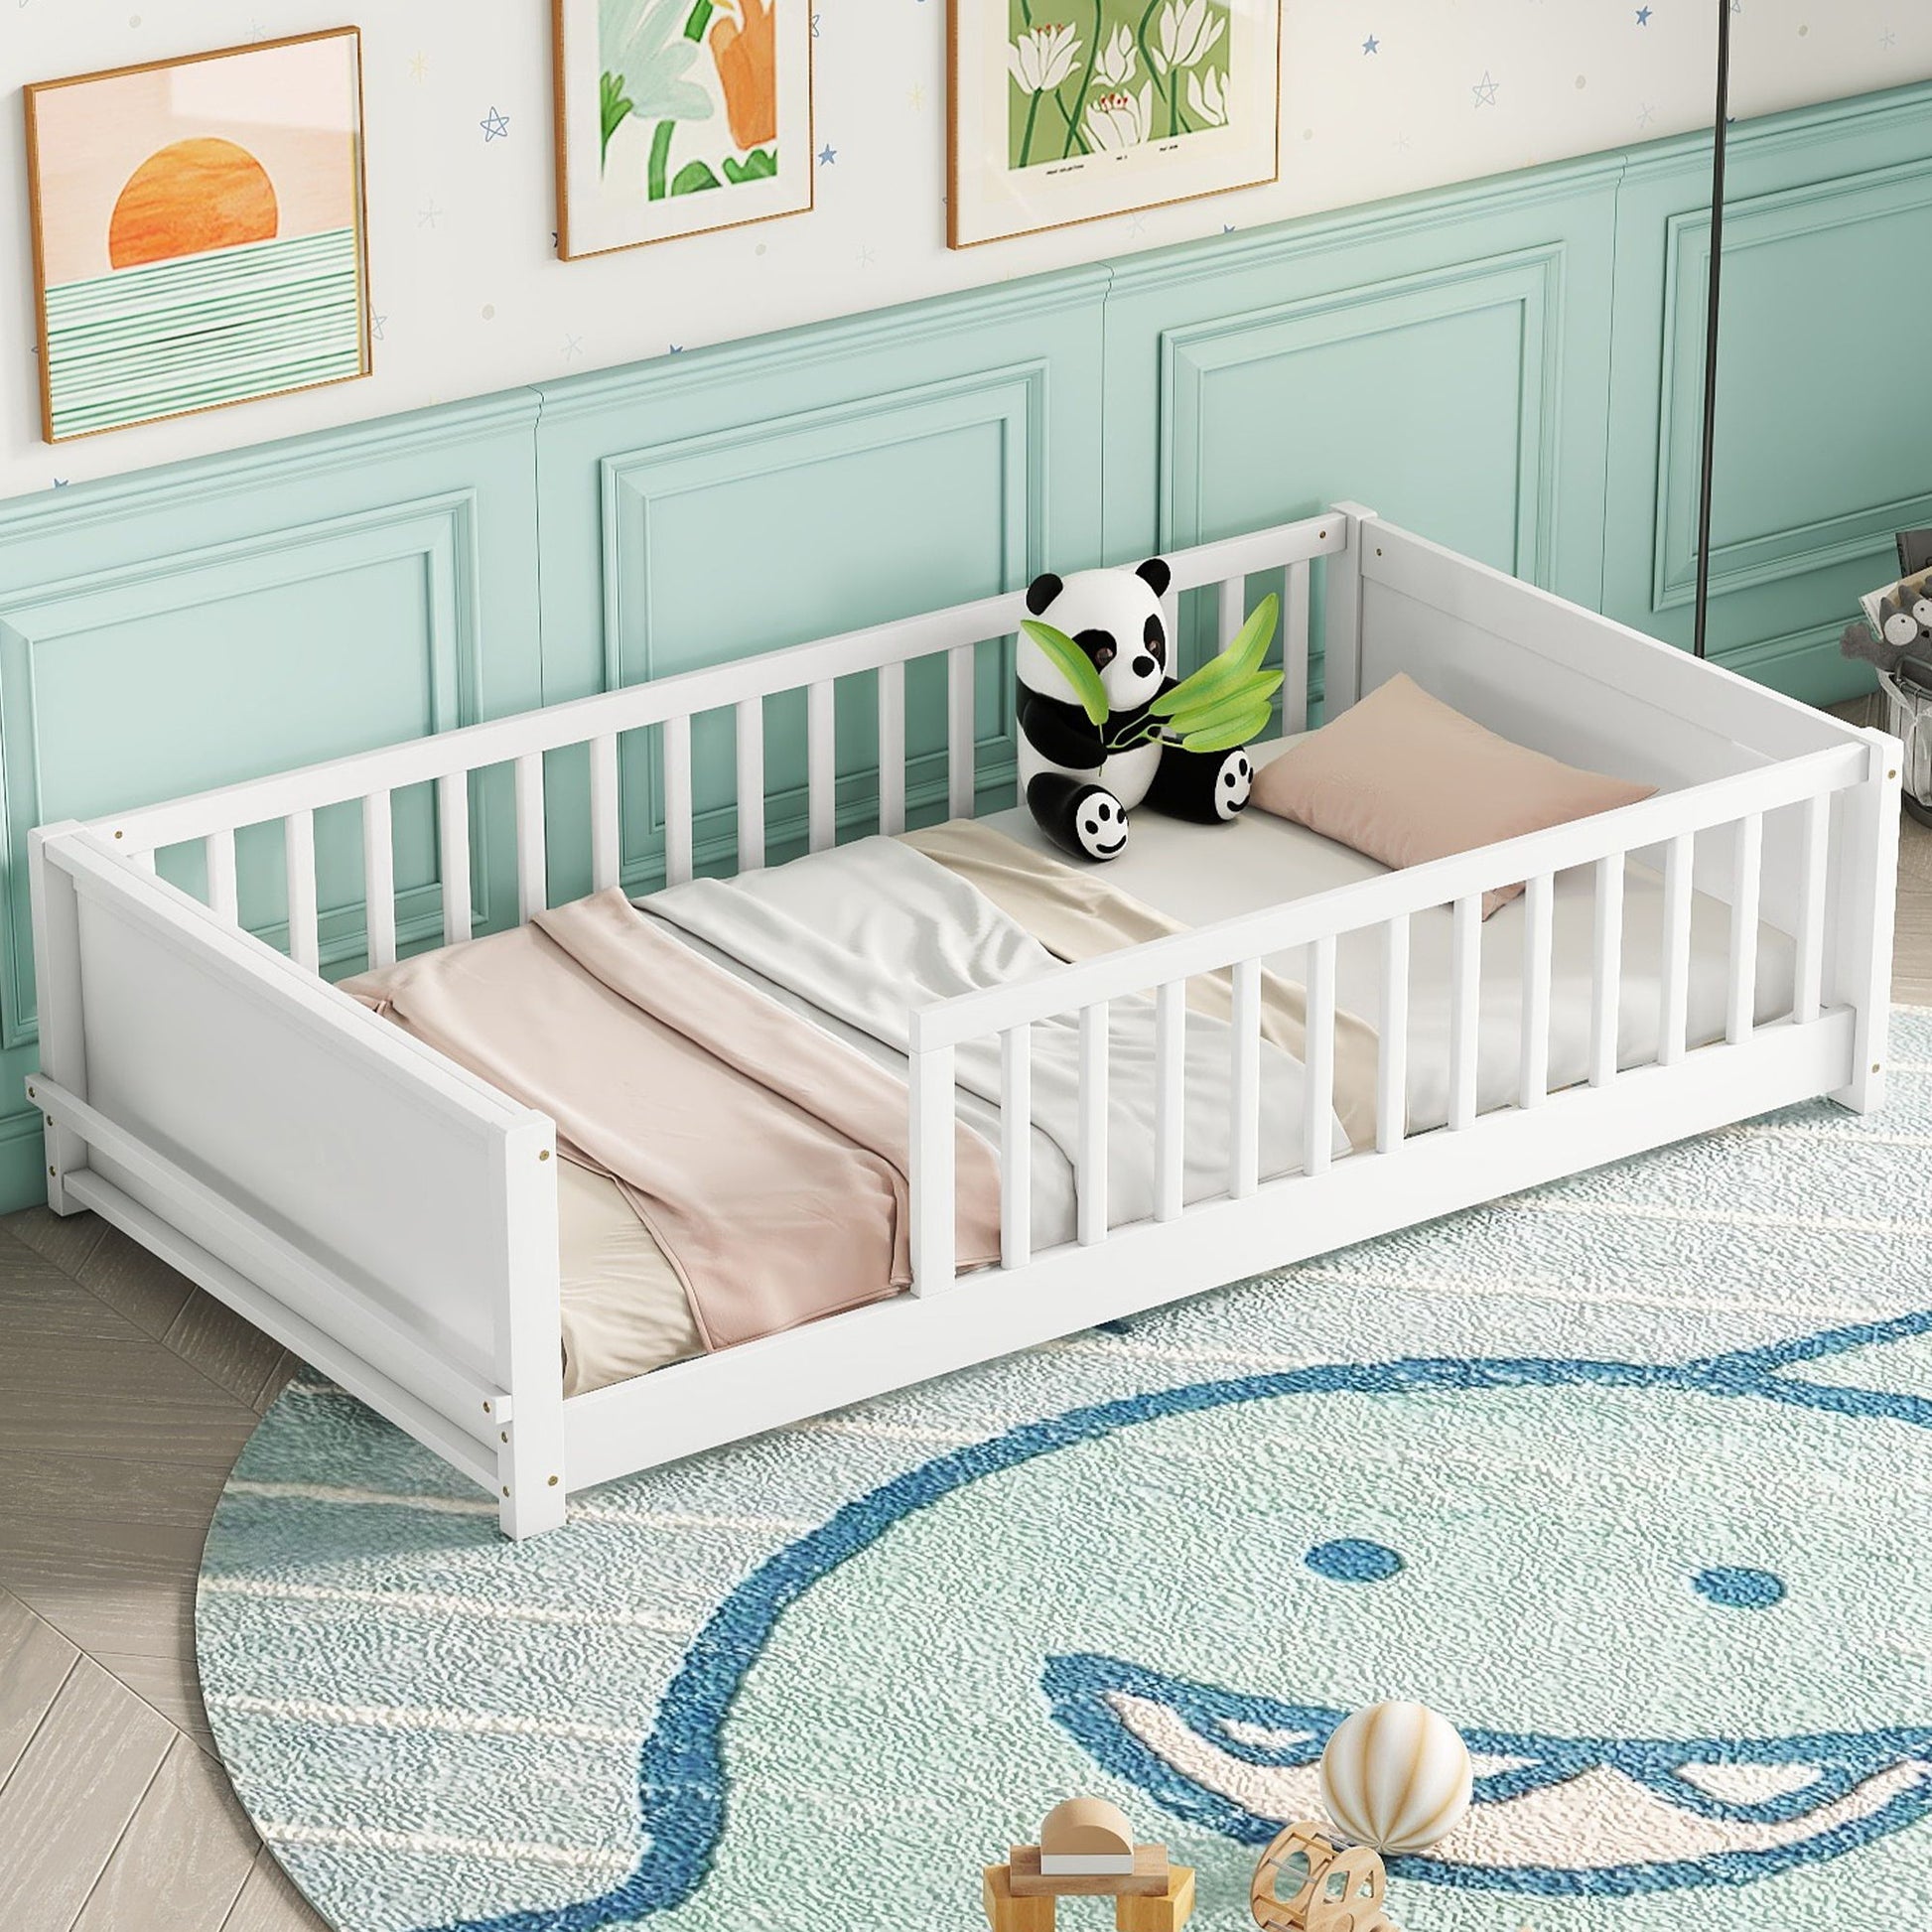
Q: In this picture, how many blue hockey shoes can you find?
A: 0